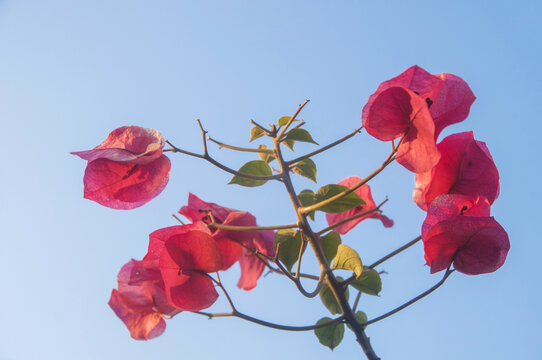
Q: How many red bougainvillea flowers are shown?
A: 8